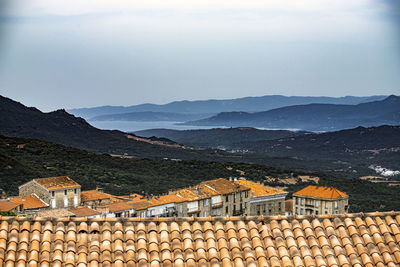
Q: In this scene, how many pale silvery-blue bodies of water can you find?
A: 1